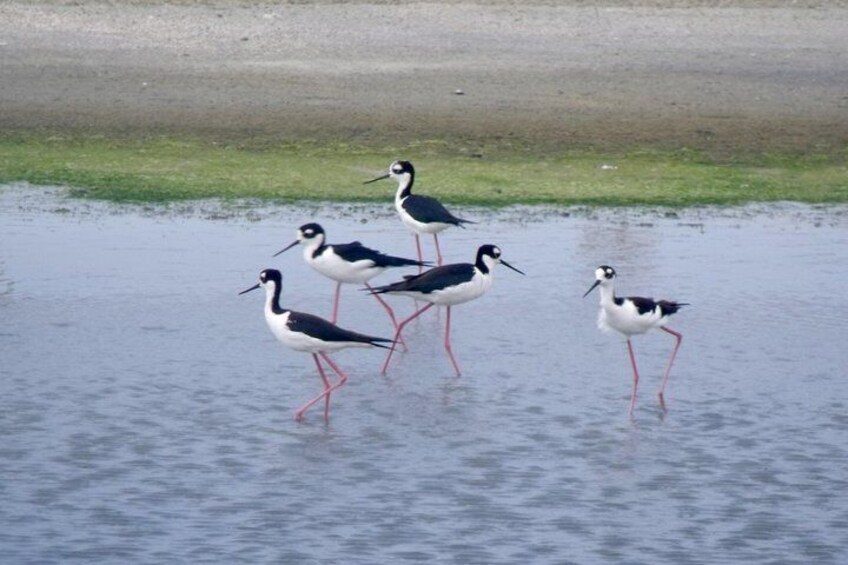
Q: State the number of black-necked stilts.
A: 5